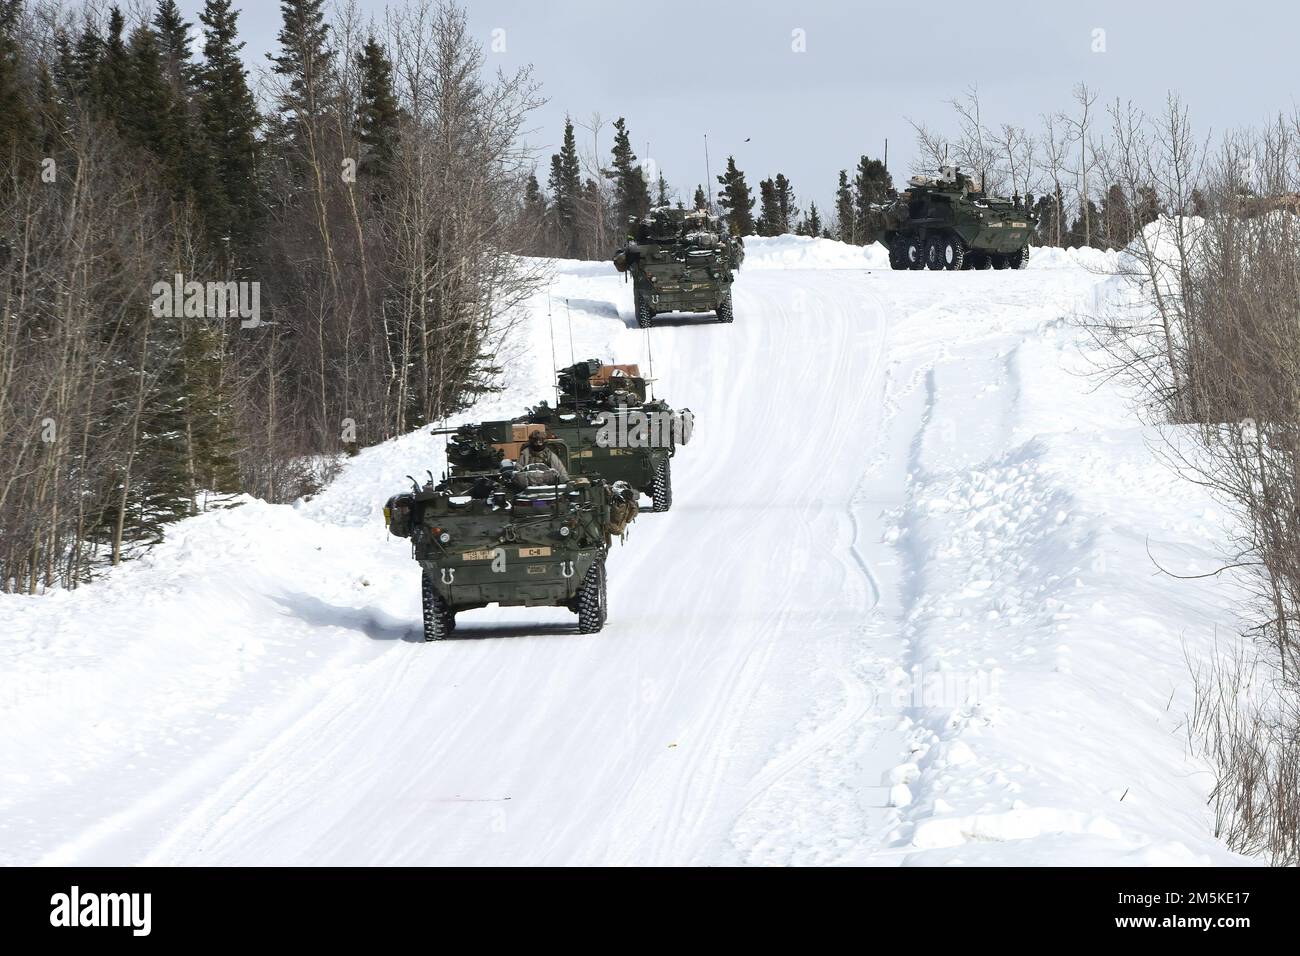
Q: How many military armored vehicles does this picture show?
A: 4